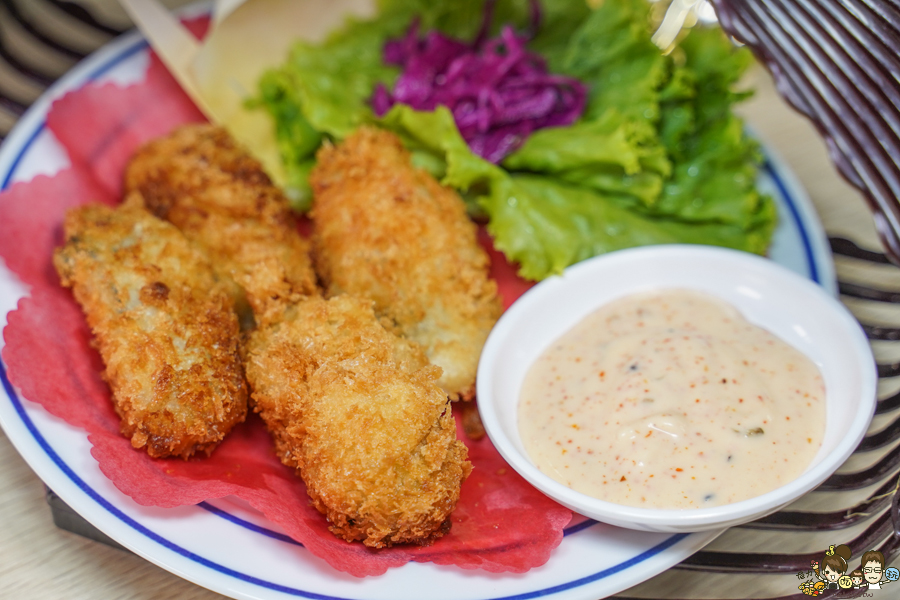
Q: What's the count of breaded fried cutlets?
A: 4